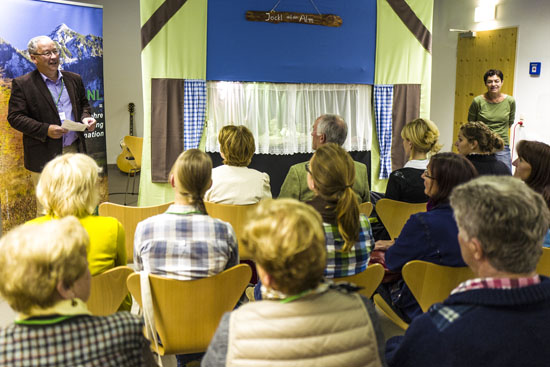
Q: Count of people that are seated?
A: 12